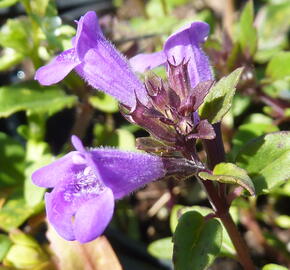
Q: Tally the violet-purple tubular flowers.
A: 3